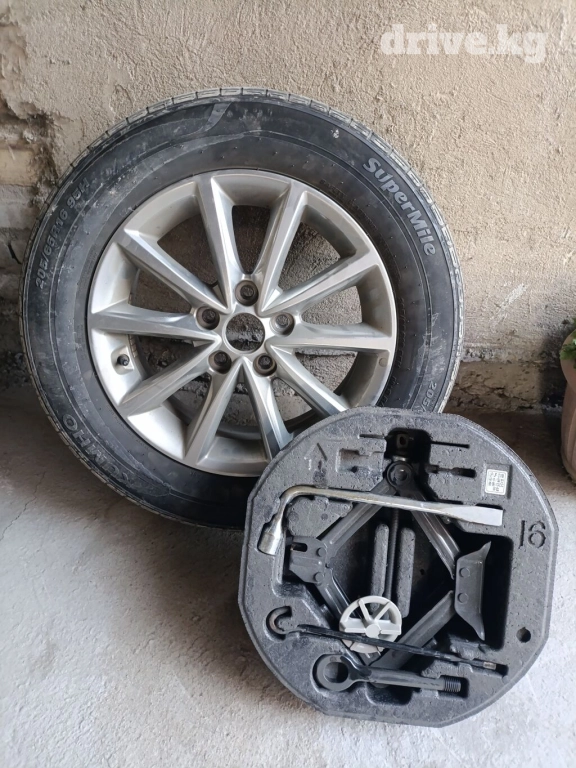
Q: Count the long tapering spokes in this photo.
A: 10